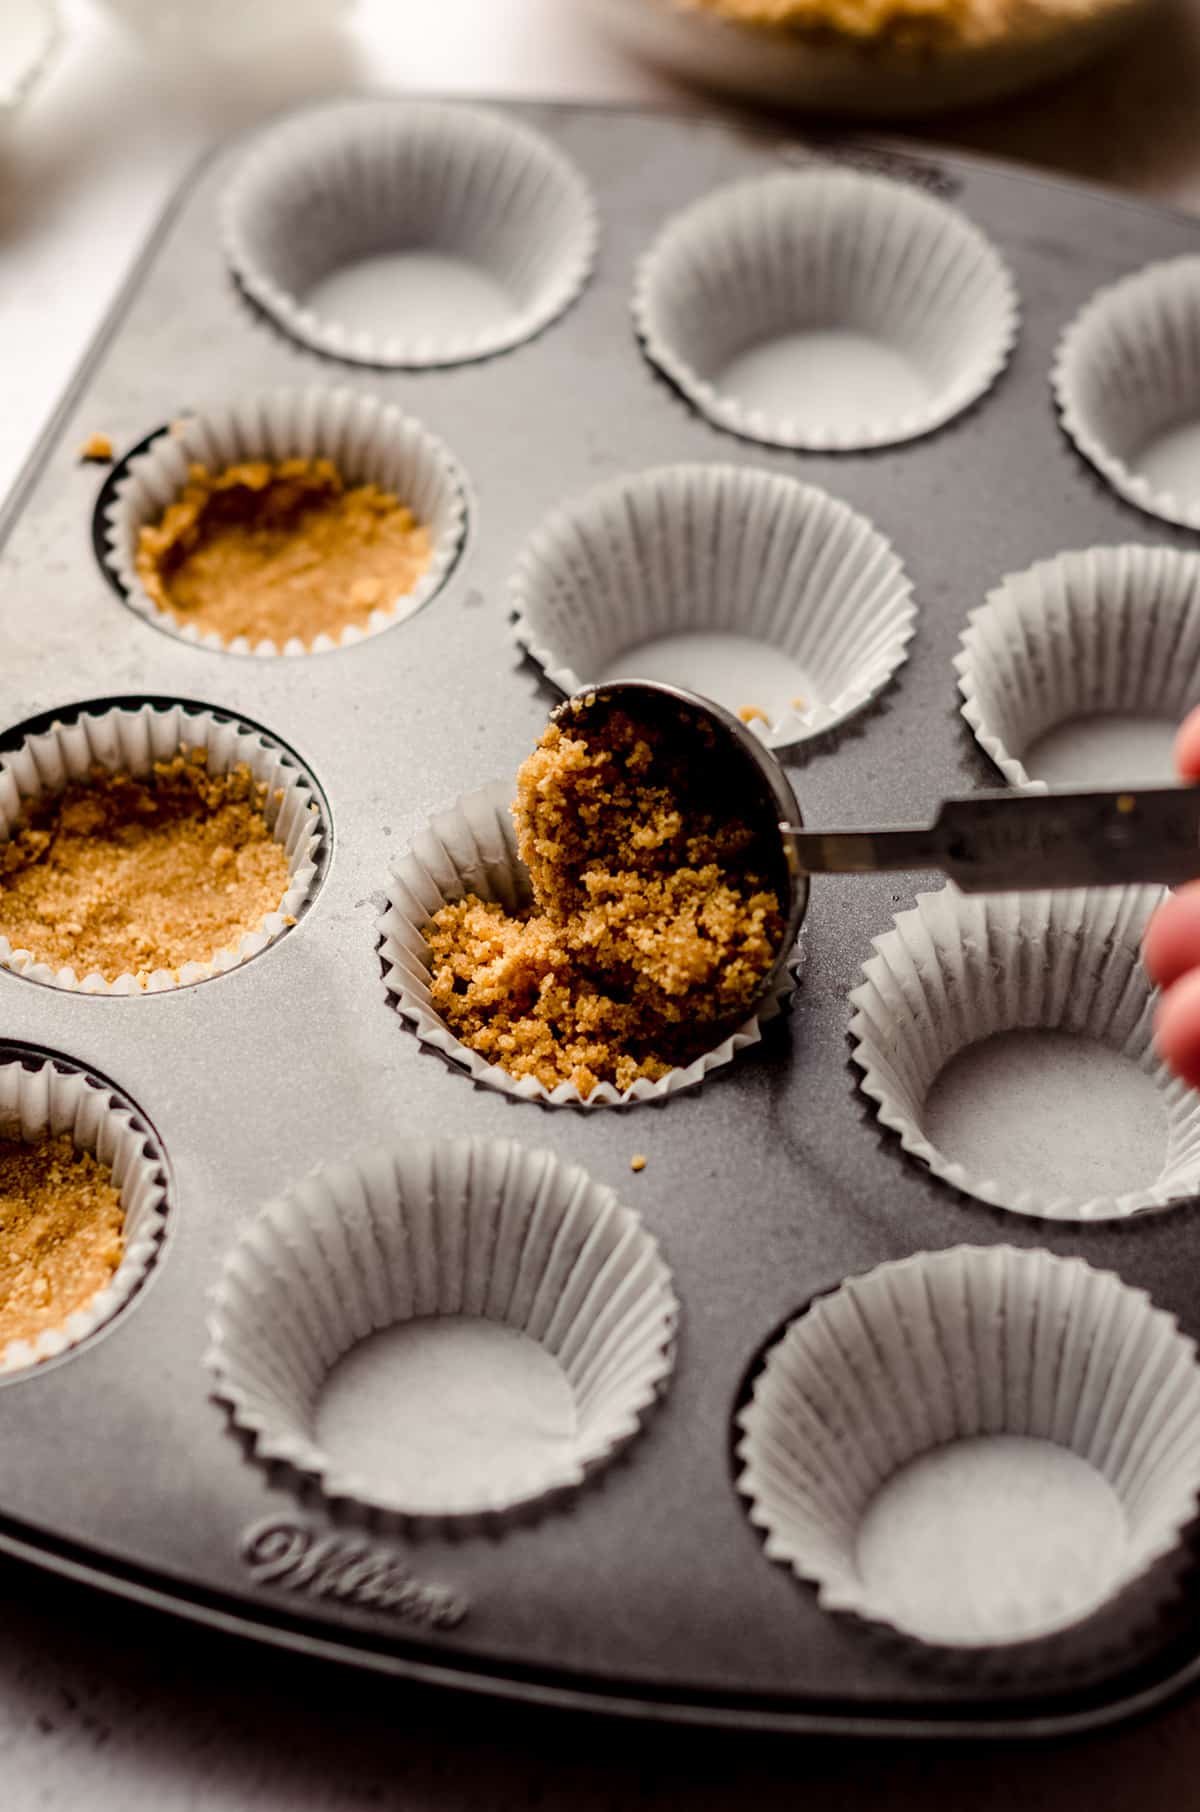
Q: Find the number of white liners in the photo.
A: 12